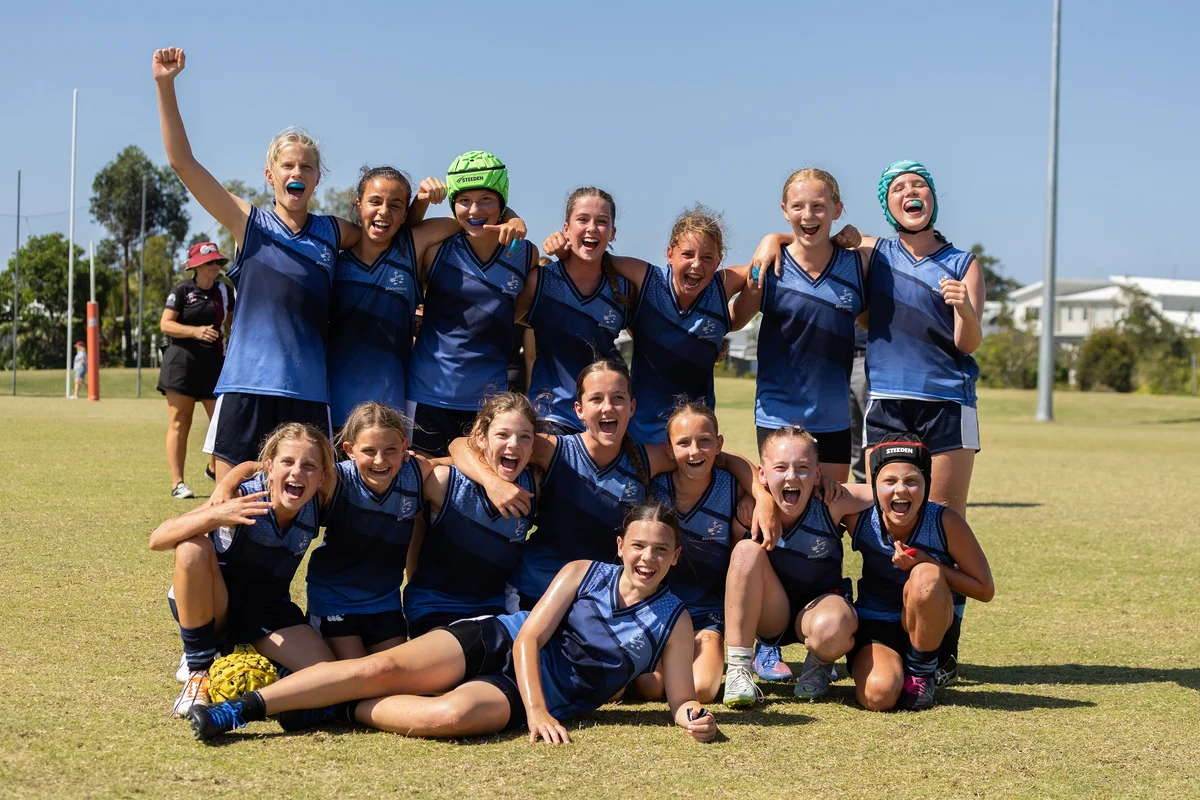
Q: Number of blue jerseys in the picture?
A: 15